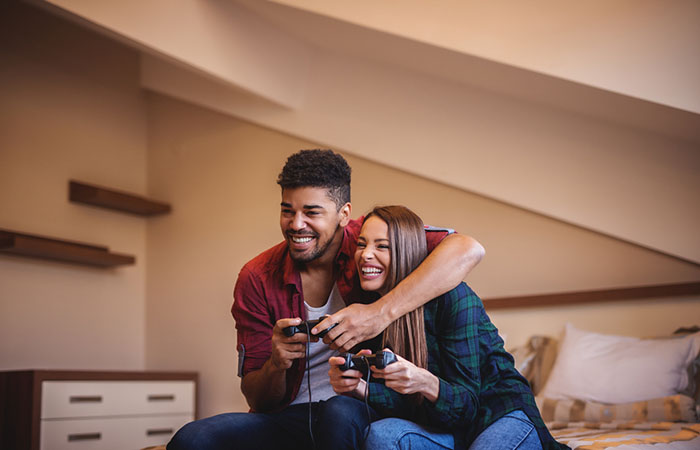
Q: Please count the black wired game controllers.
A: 2